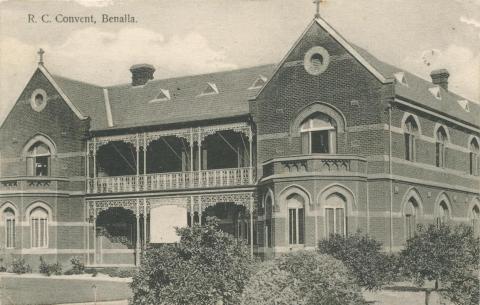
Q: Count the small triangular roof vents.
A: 6